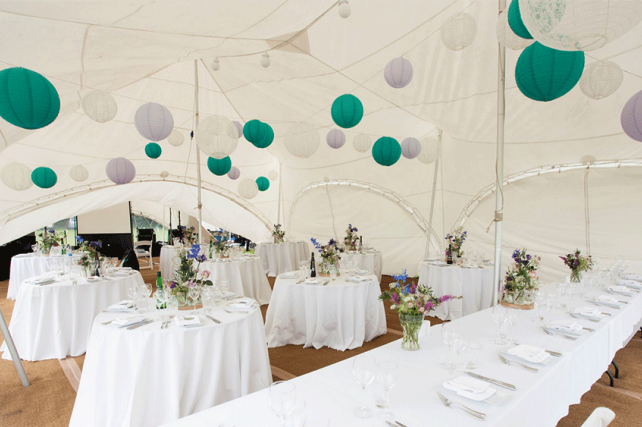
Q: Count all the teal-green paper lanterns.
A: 11